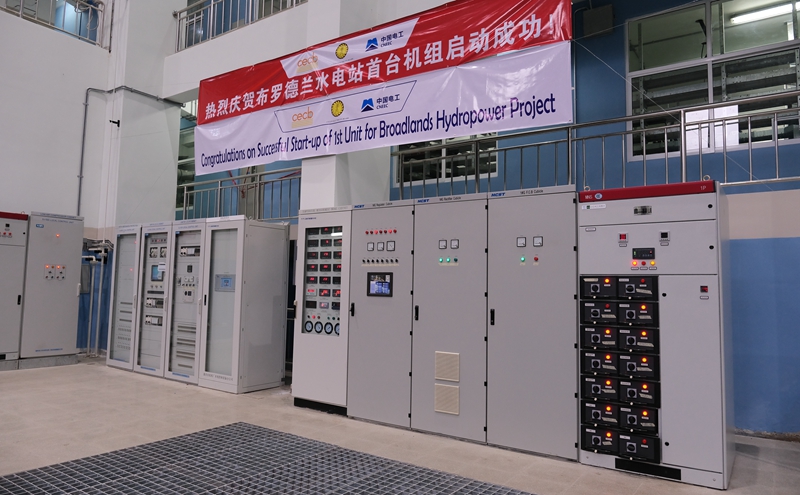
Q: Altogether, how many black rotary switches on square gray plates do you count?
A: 14